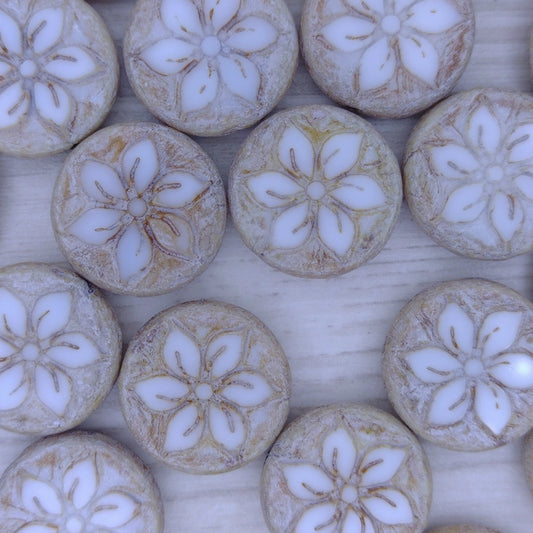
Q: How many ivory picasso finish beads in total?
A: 11